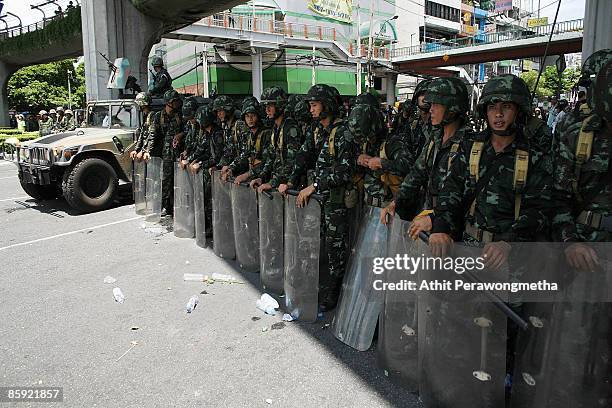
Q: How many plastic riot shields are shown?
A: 12